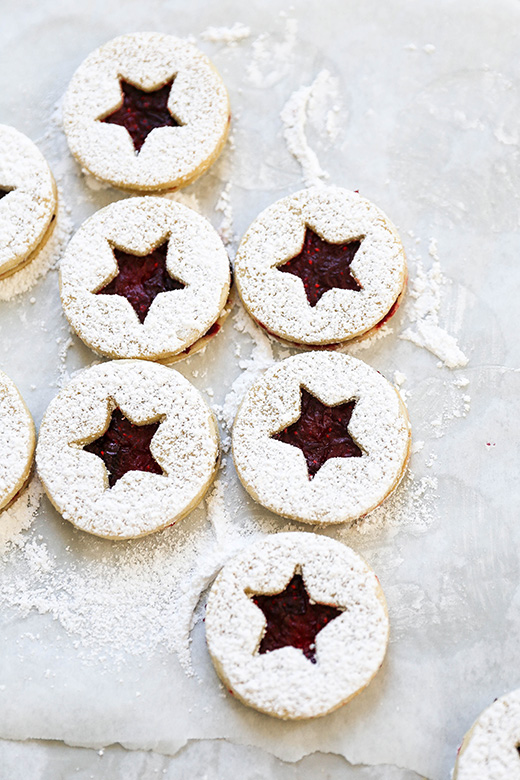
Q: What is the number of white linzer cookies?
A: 9